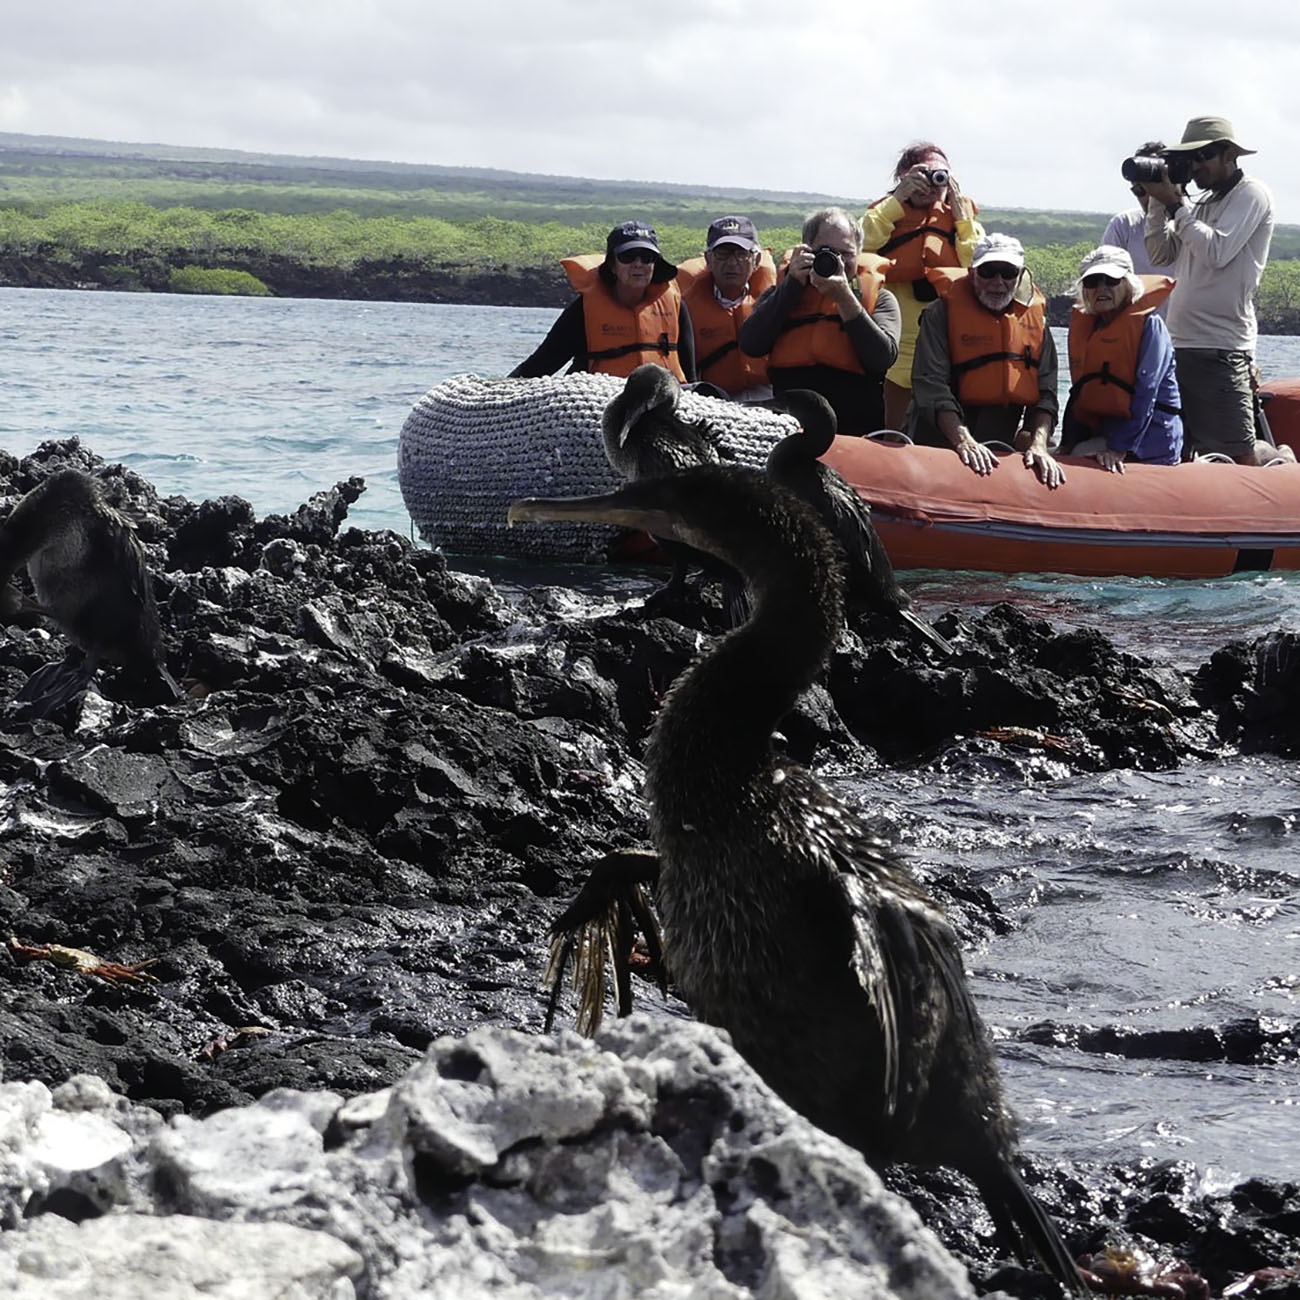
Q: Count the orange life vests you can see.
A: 6